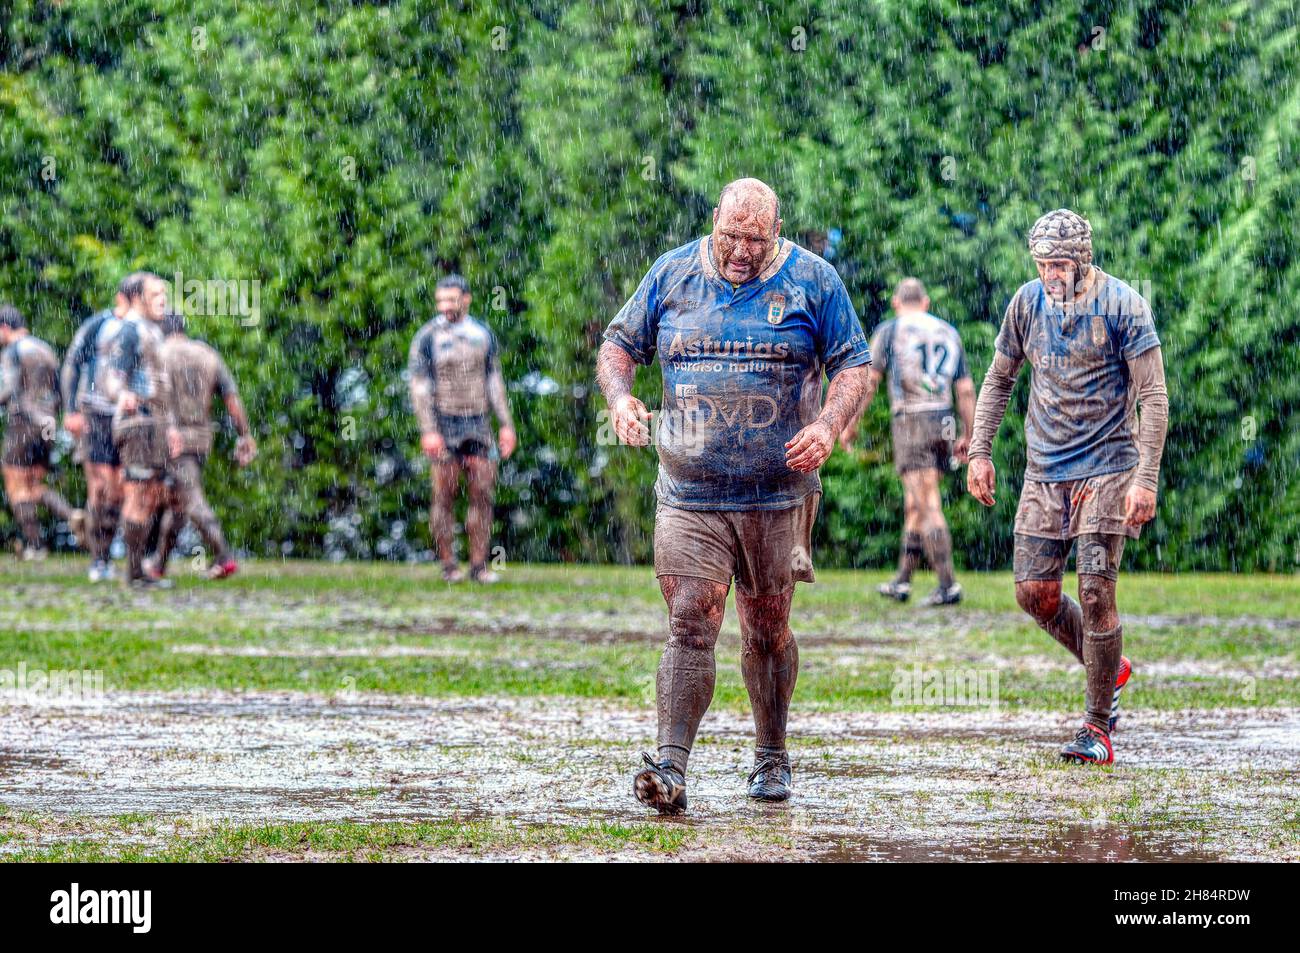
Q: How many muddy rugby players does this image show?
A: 8